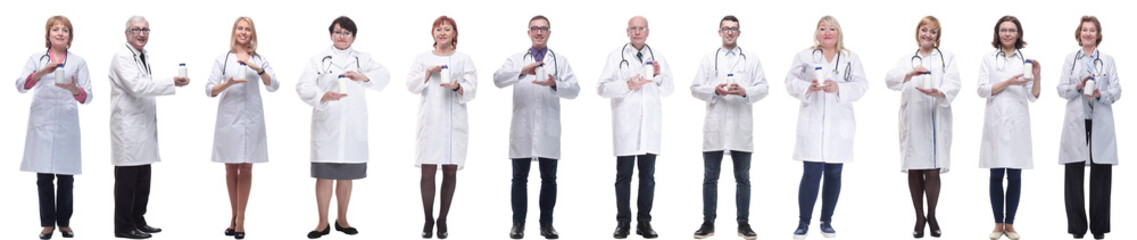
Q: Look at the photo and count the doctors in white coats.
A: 12